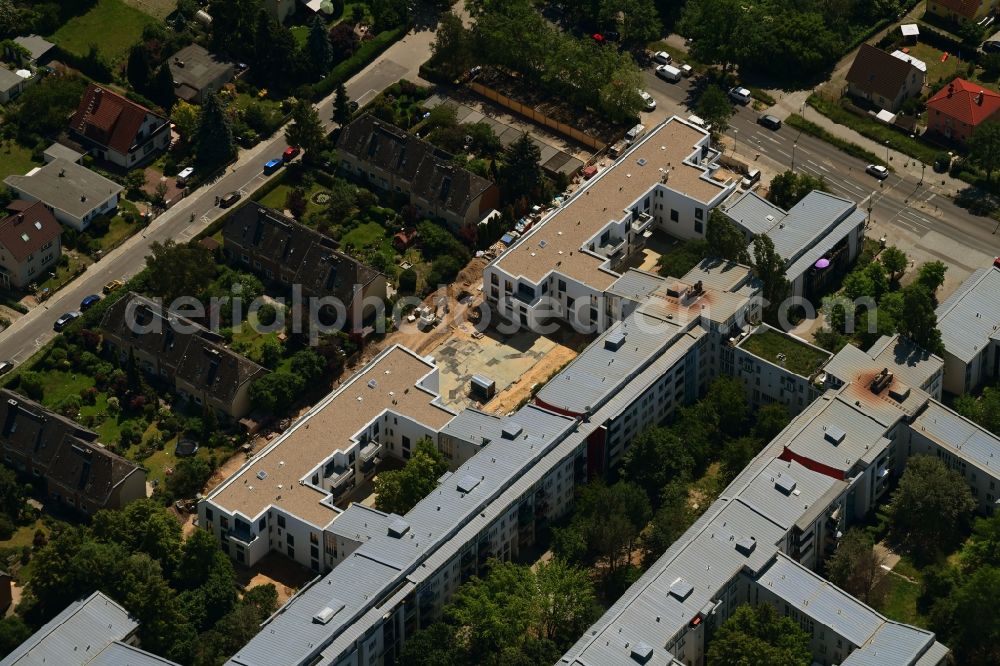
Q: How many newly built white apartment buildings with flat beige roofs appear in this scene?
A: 2